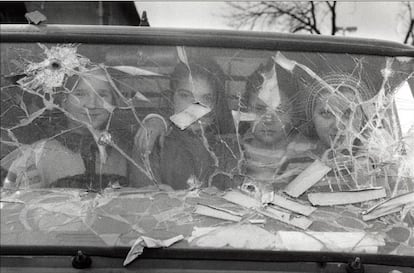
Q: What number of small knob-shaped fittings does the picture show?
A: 2